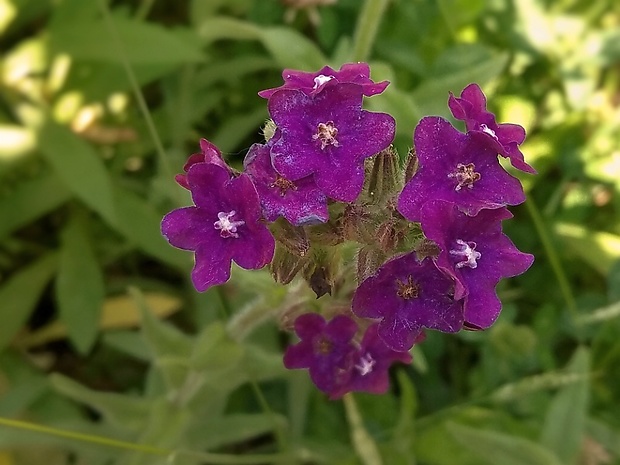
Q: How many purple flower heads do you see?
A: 11